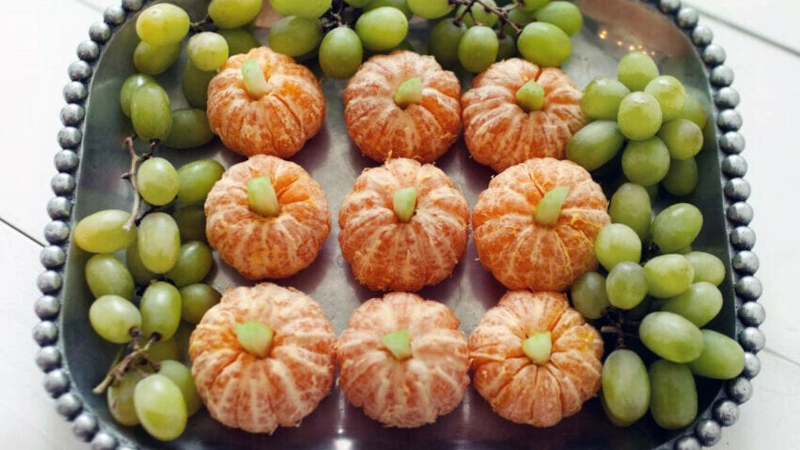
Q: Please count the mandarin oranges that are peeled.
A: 9